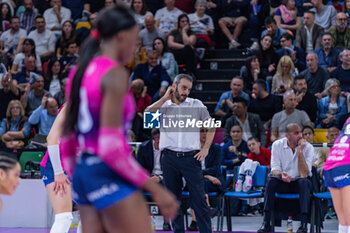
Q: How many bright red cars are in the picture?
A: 0